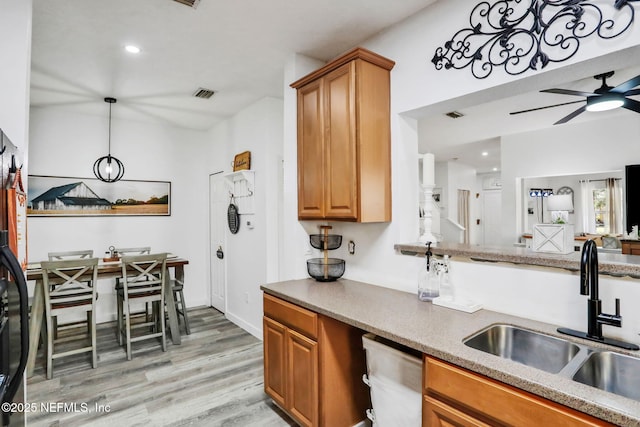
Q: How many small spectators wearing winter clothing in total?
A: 0